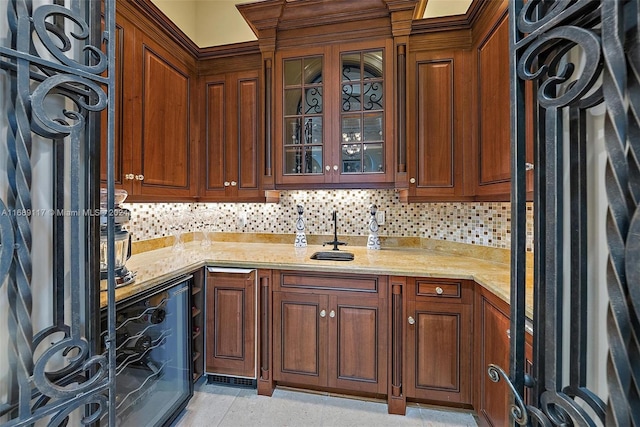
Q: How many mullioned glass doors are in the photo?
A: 2